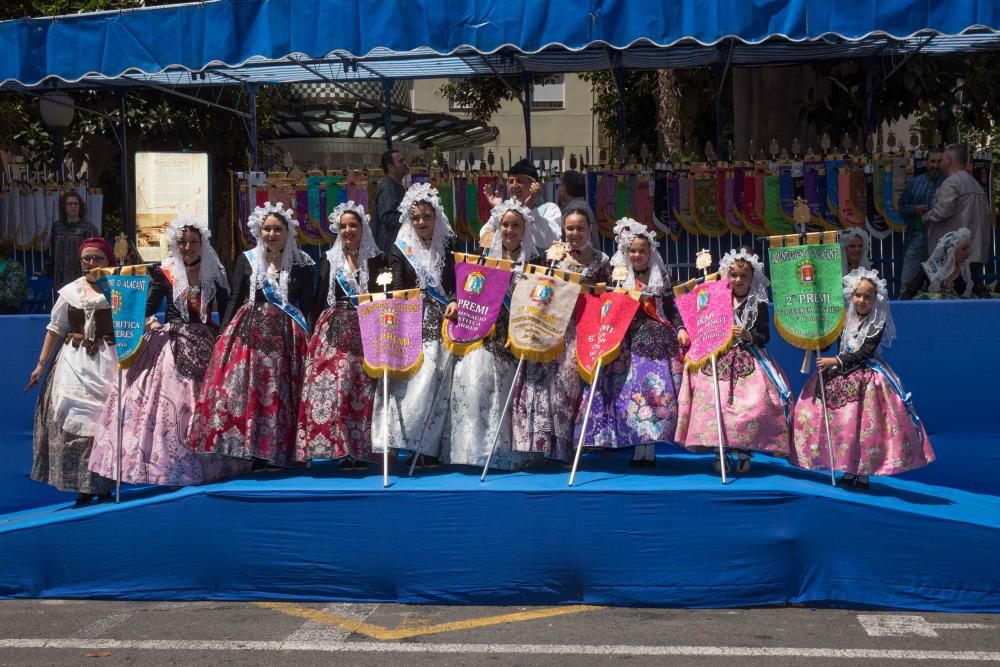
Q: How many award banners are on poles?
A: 7